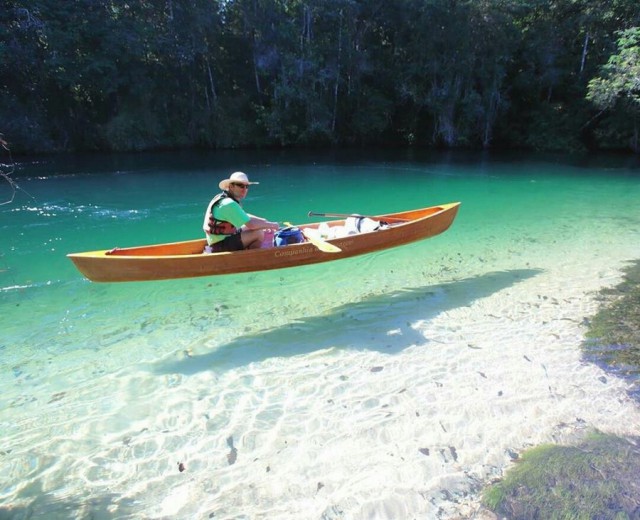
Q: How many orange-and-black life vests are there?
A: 1